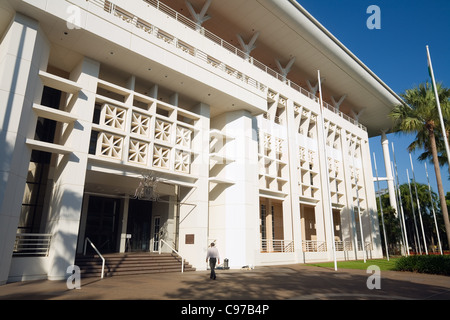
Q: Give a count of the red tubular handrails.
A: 0